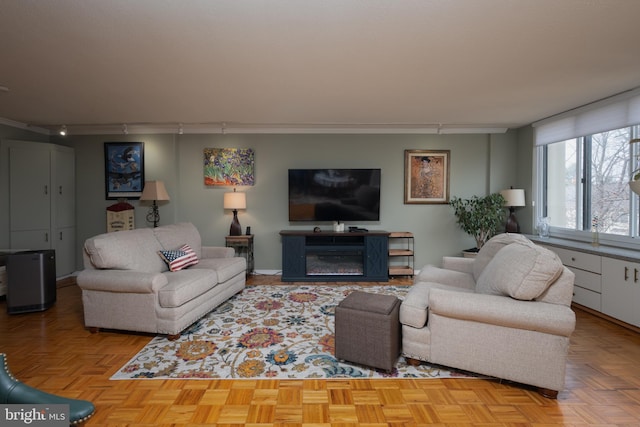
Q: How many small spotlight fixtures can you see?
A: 5